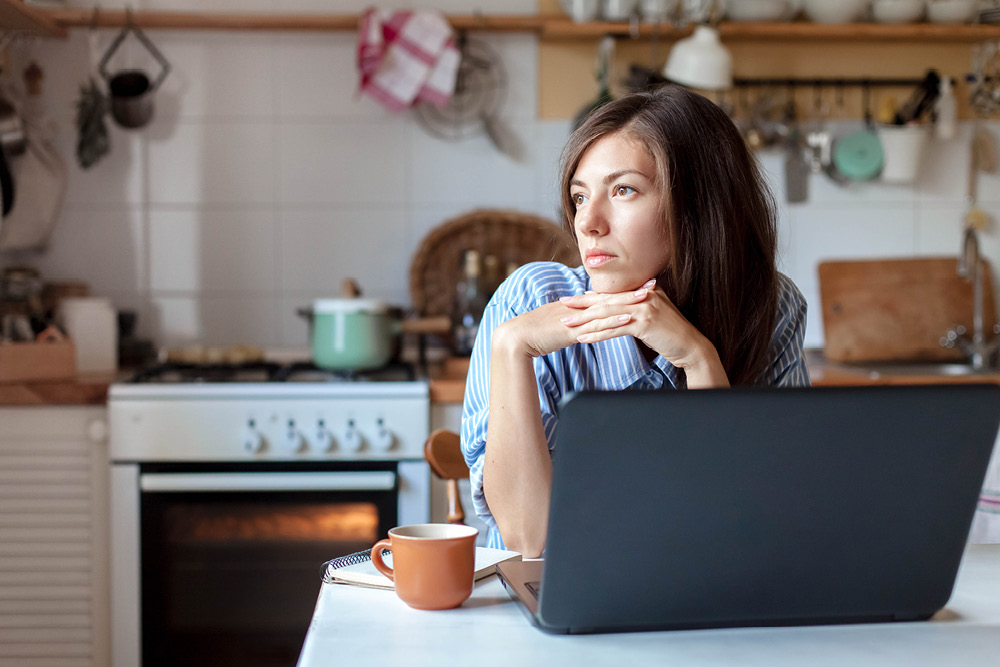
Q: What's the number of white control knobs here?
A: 5